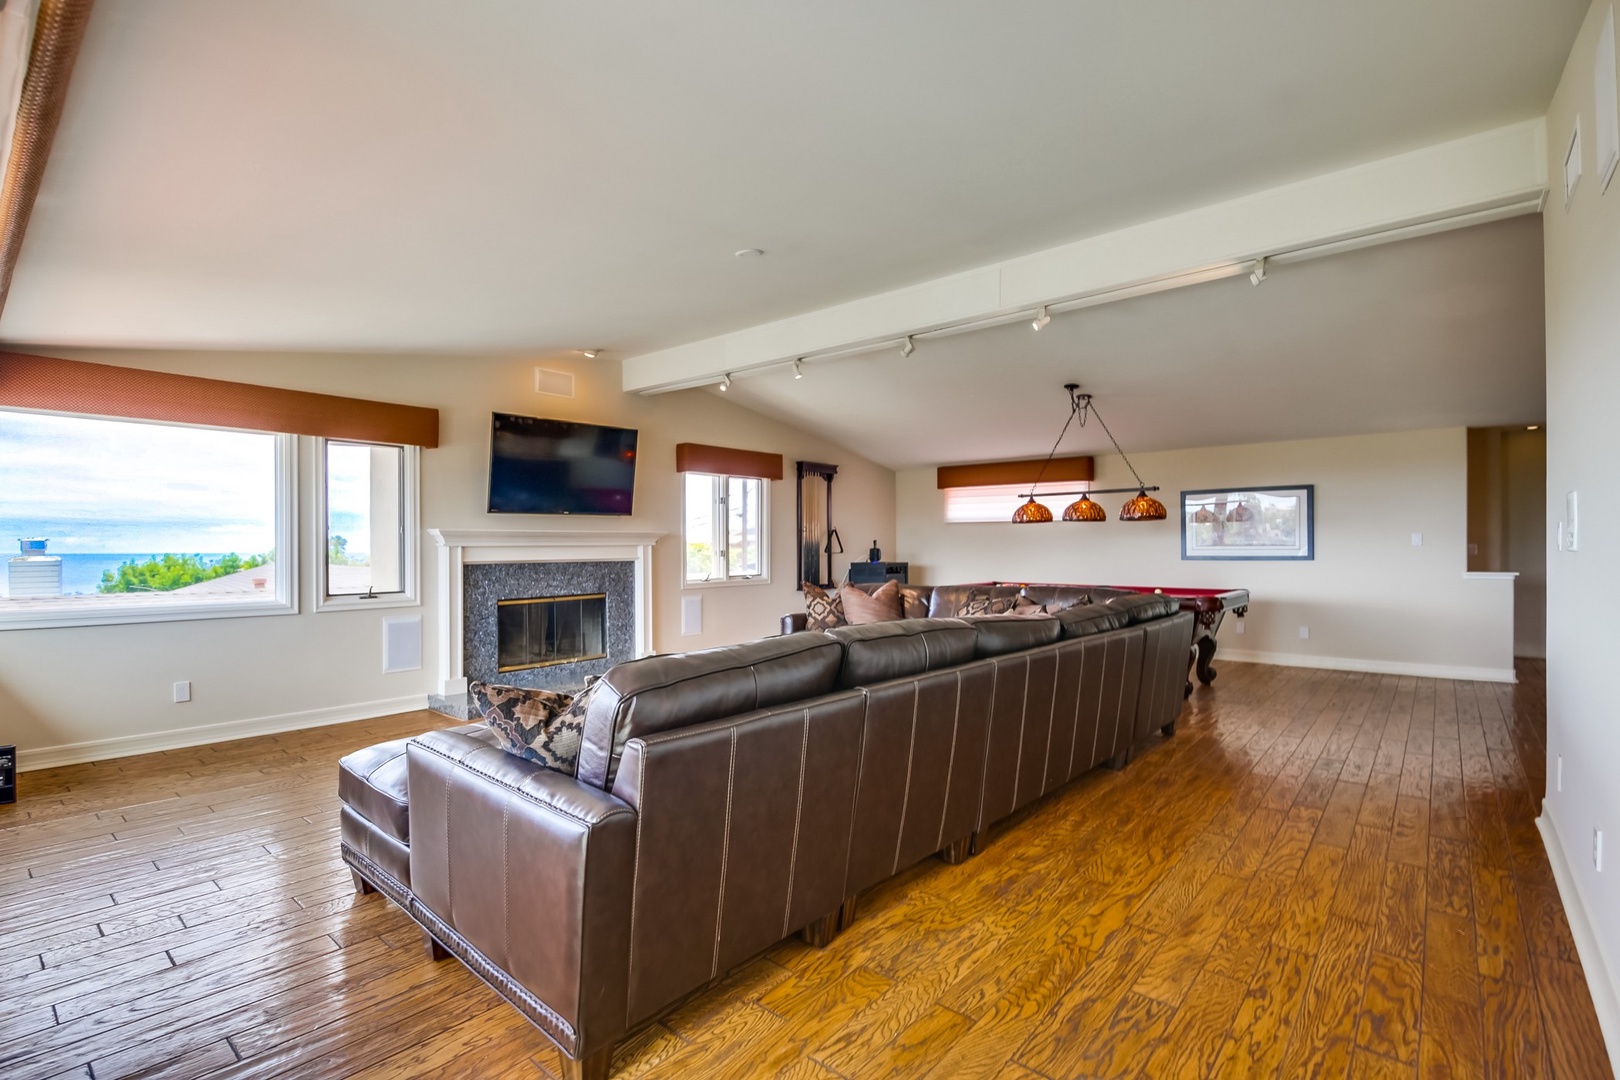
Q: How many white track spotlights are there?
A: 5